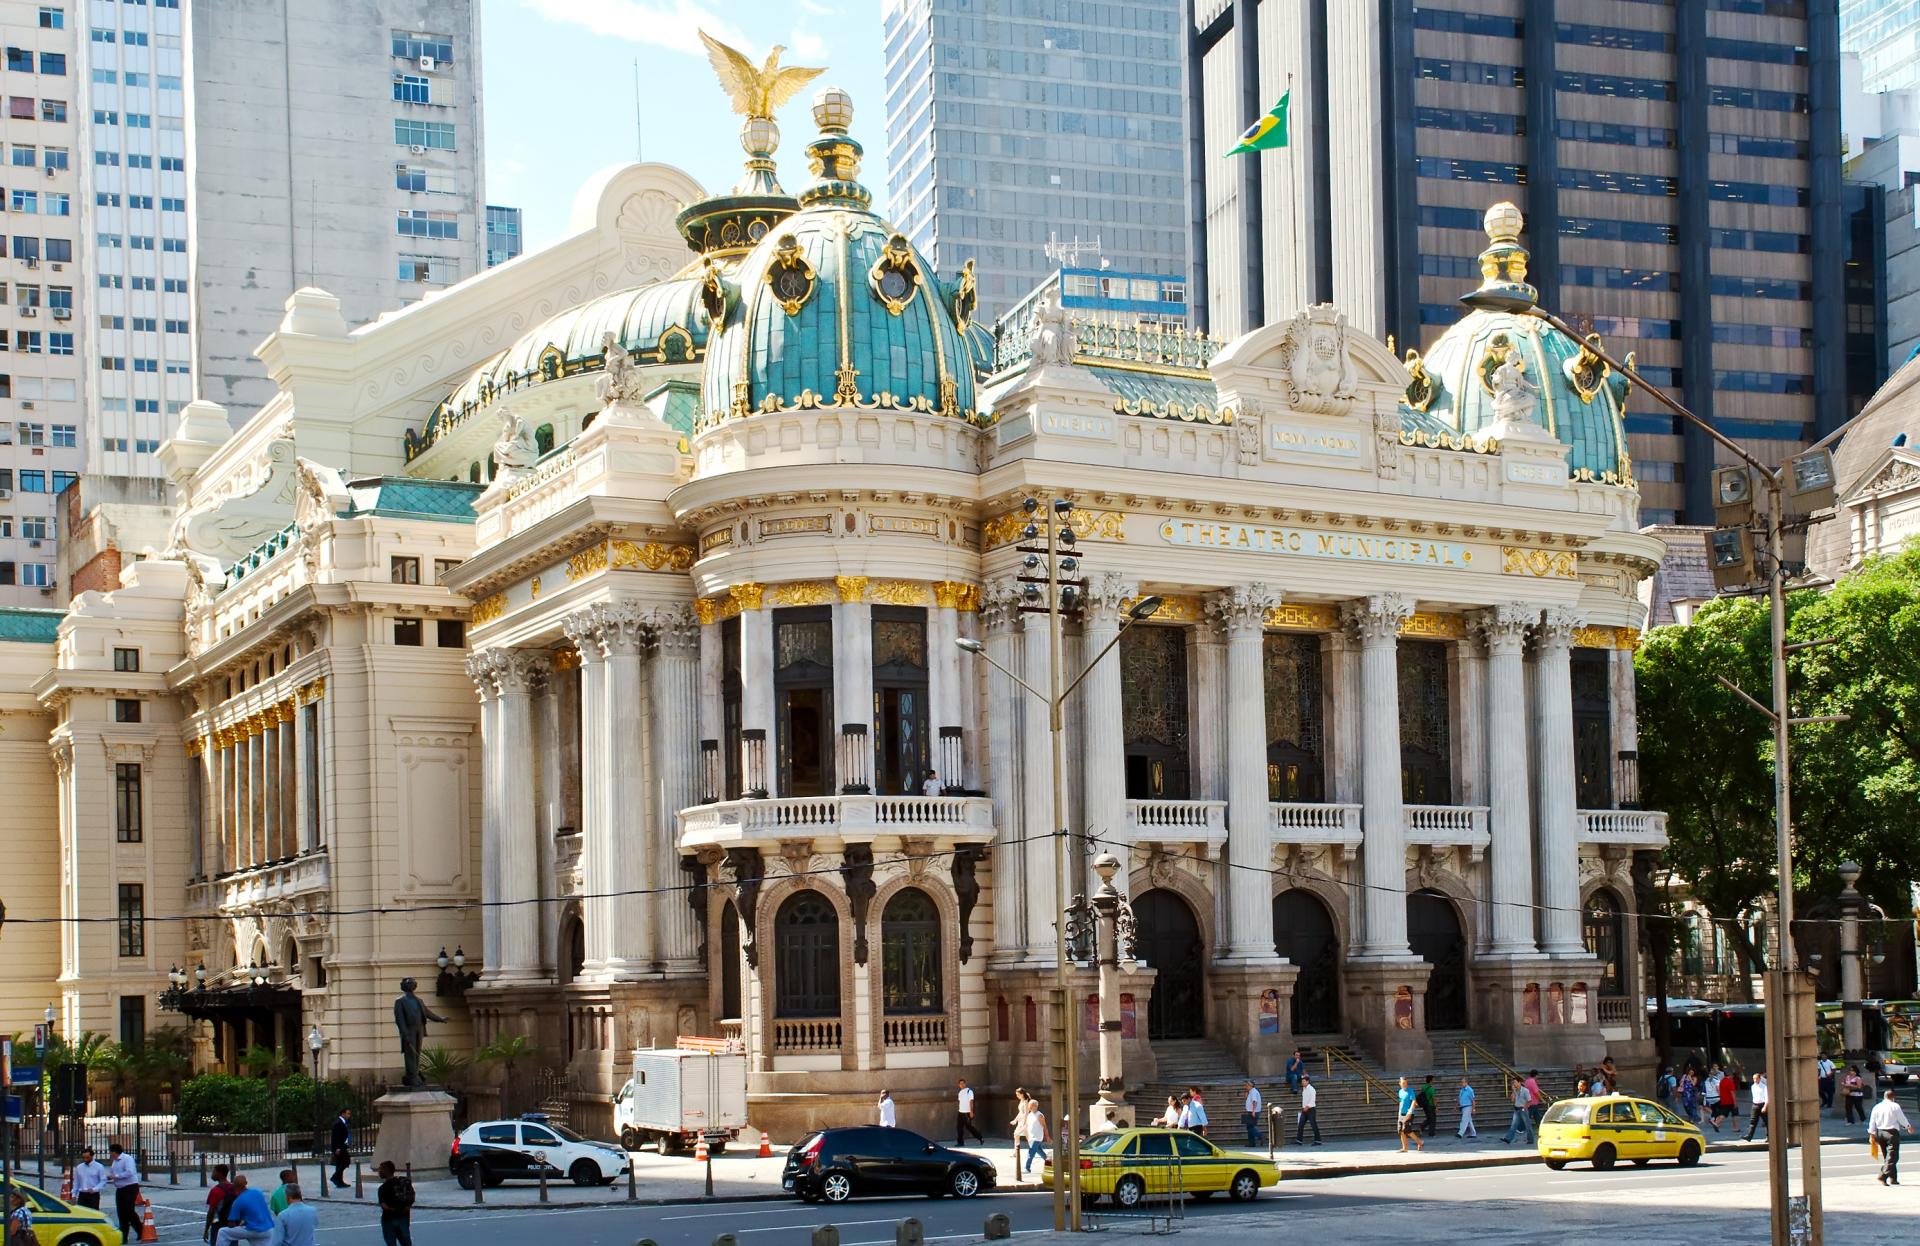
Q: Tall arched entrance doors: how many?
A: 3